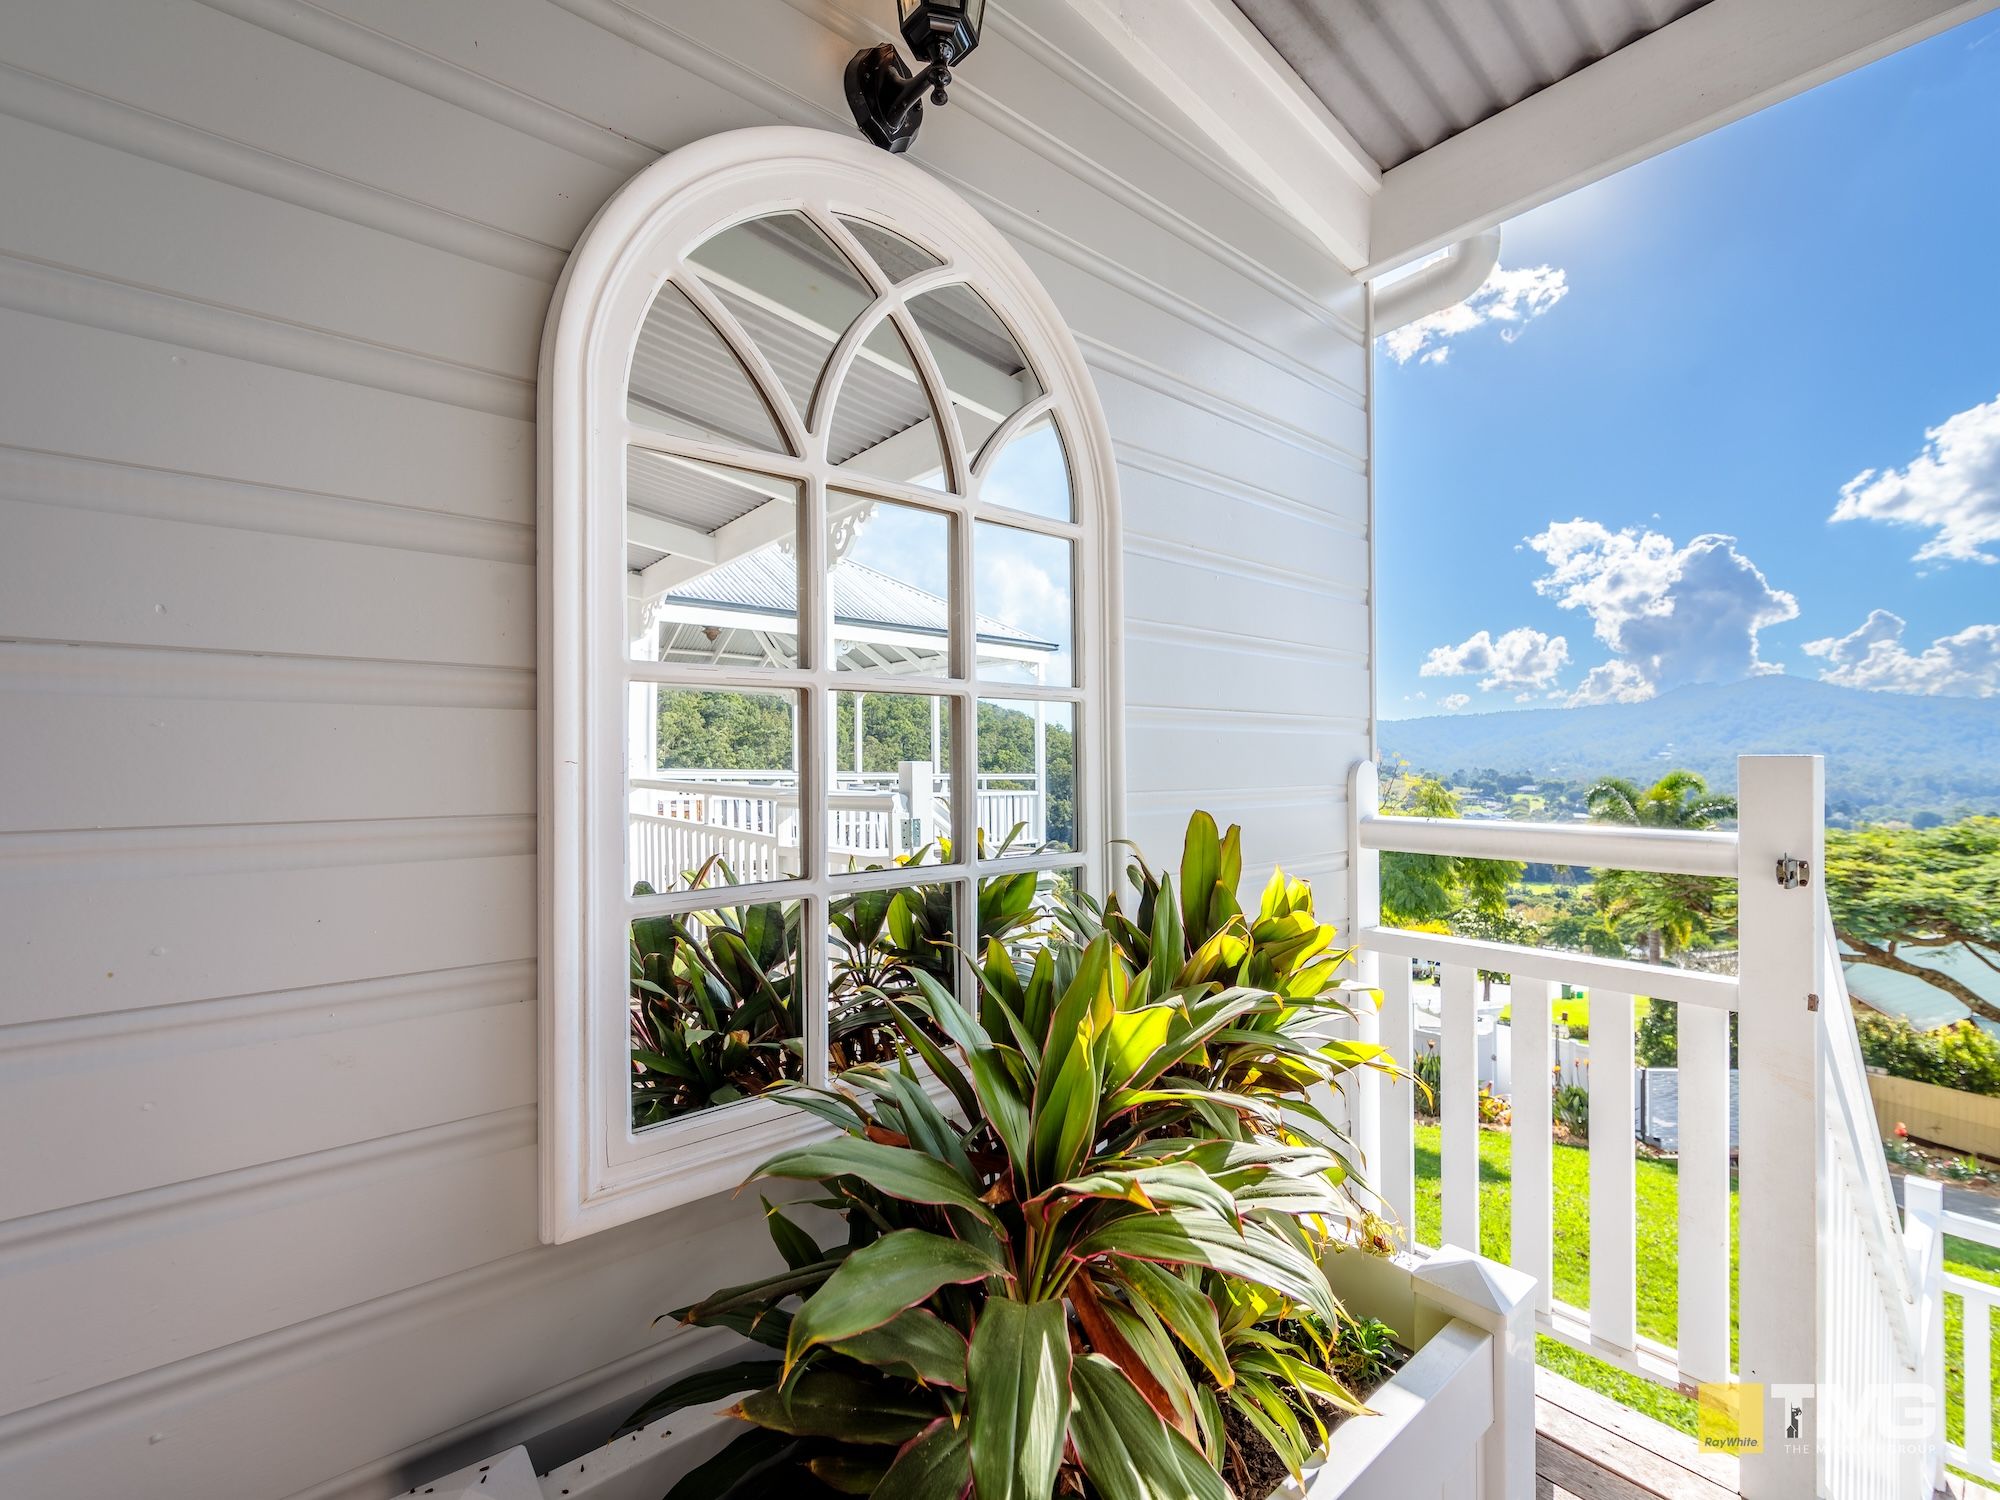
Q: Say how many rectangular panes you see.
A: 9